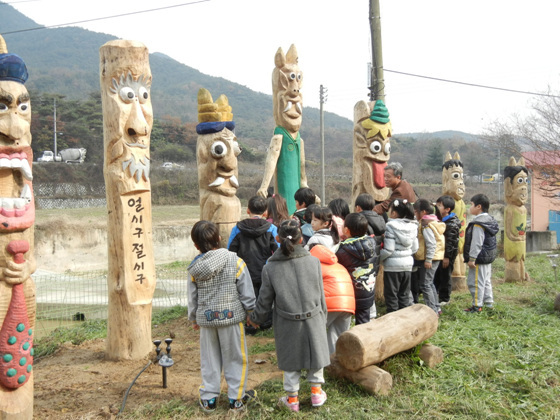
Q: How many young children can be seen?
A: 15